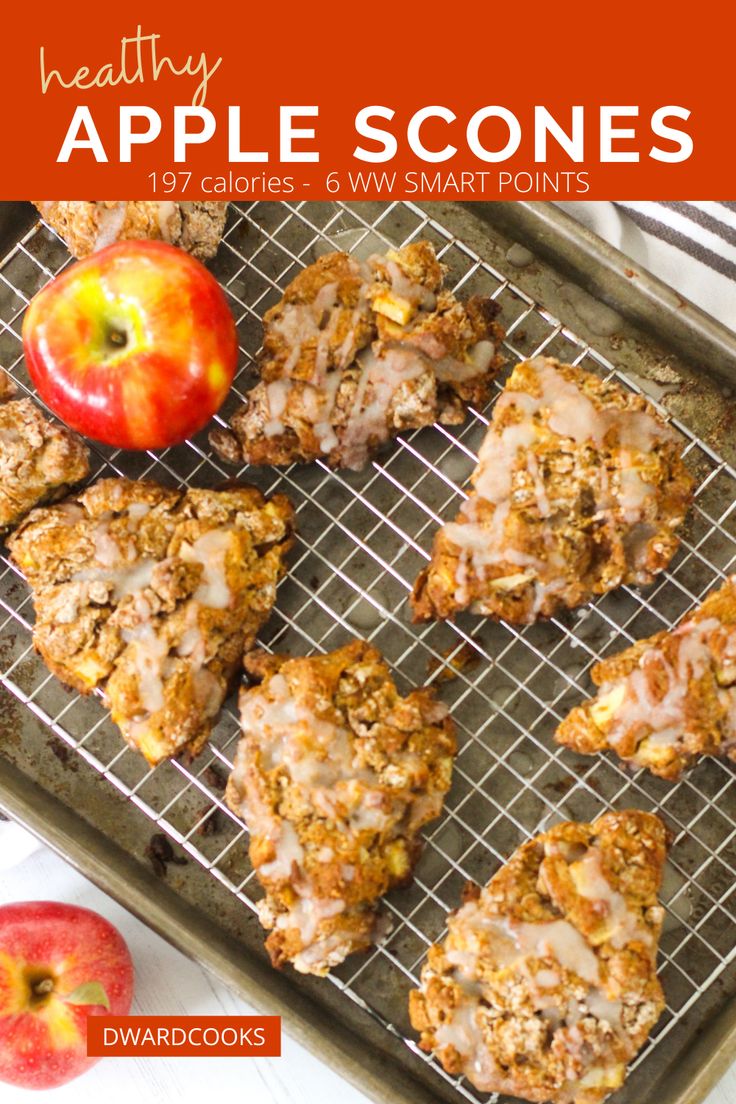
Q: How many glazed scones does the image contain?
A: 8